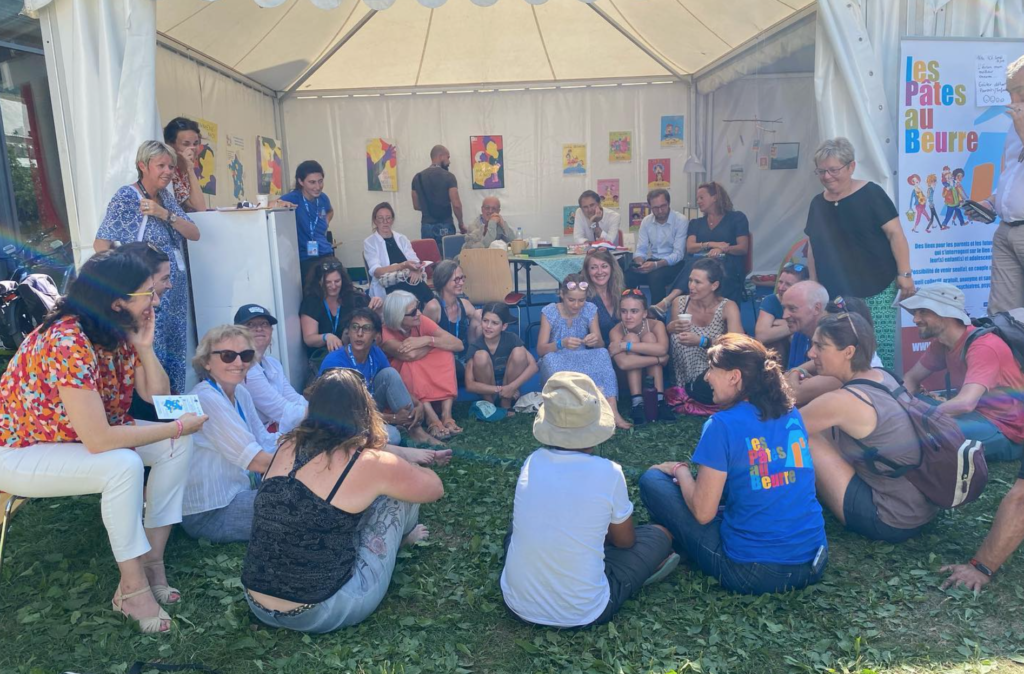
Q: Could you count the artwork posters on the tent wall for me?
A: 12